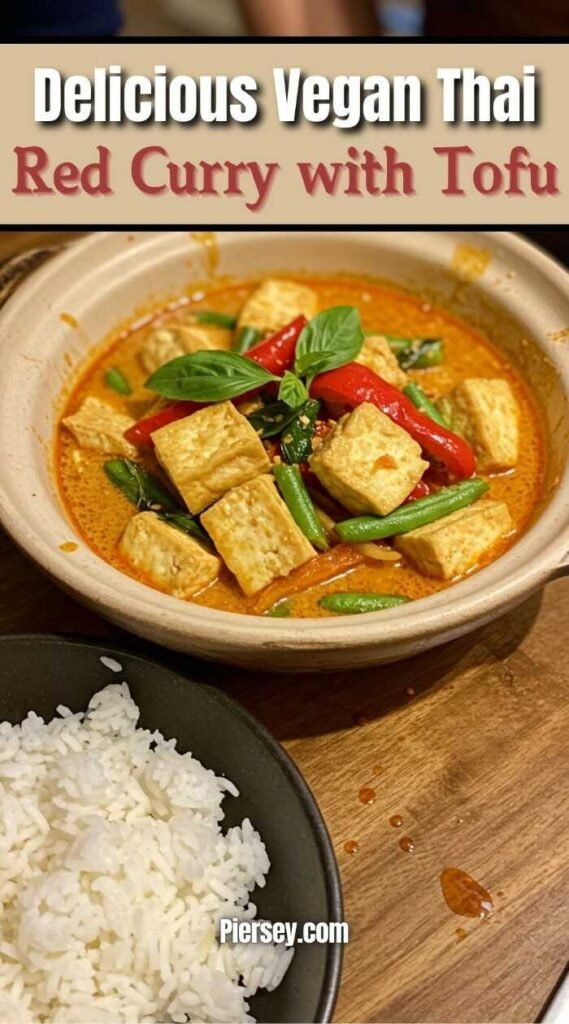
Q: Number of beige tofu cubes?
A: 10